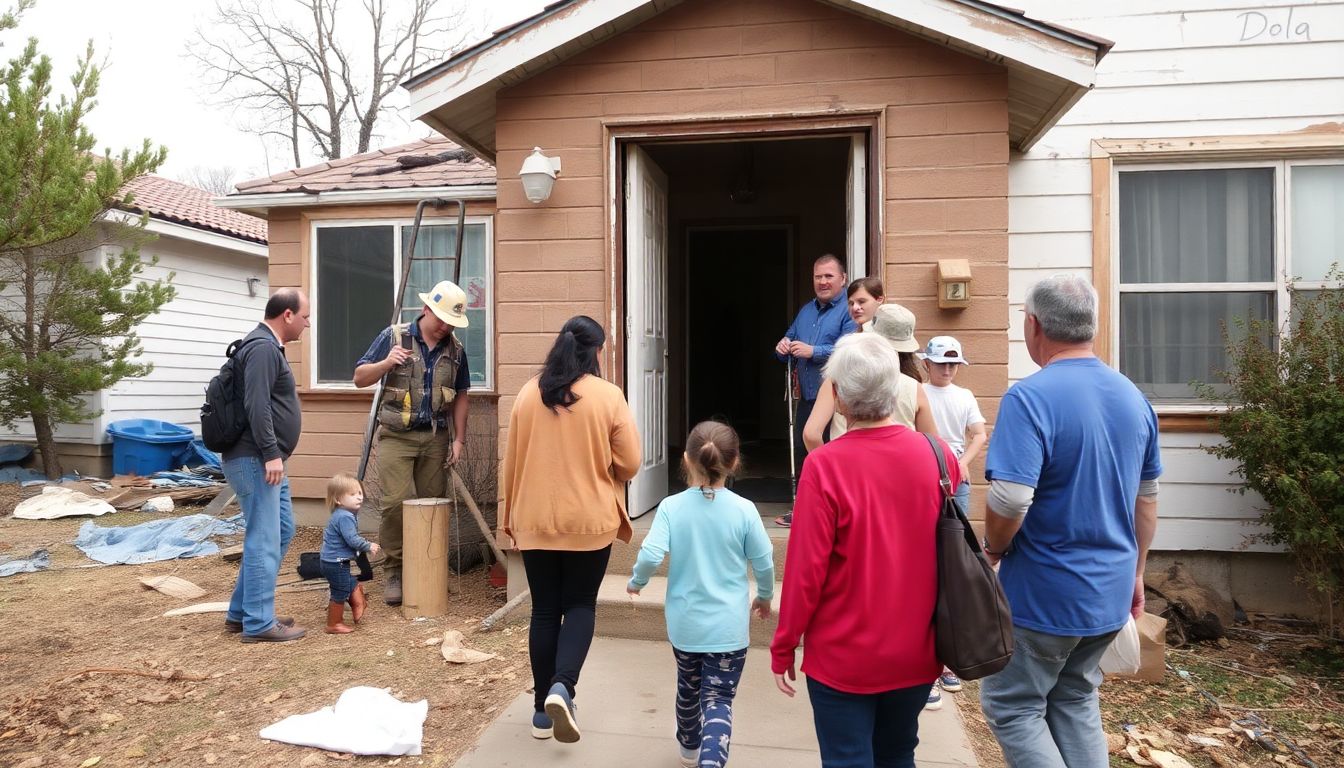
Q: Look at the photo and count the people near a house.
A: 11